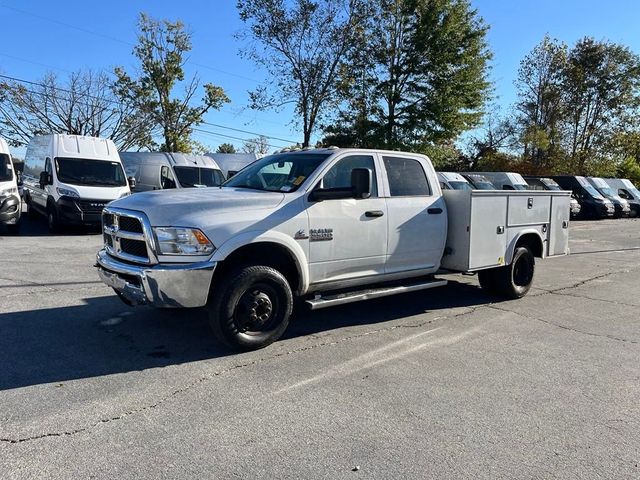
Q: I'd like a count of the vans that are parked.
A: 11